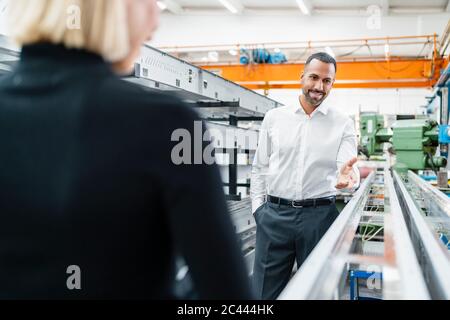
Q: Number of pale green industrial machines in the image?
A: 2